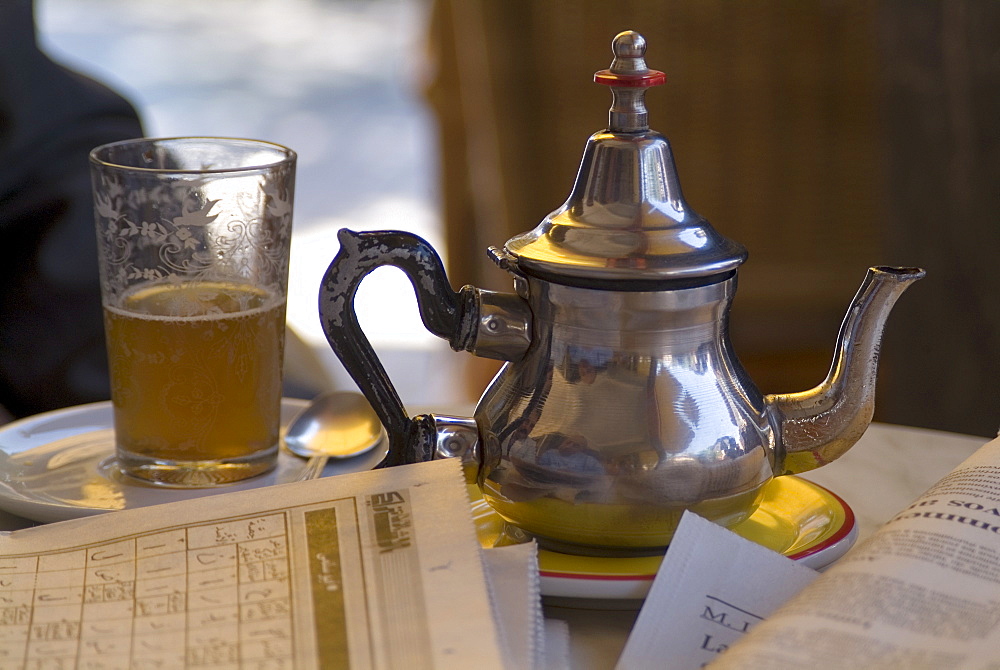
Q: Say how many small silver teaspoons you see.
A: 1